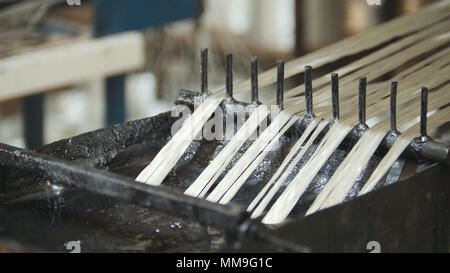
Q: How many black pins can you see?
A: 9